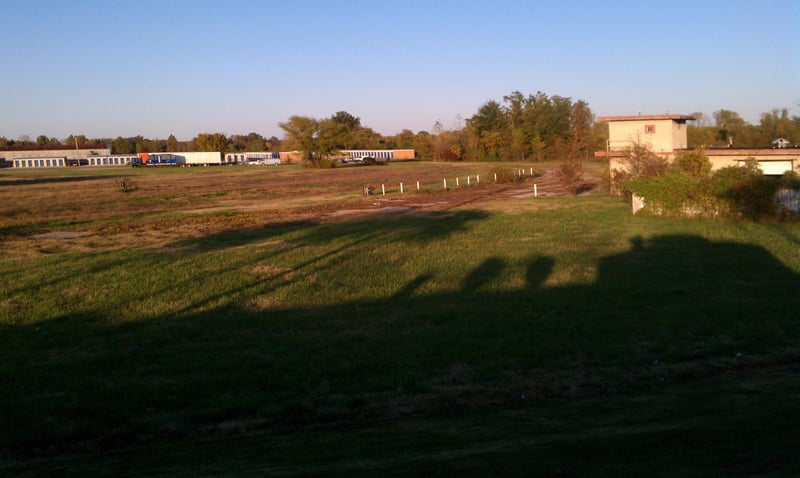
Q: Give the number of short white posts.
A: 12